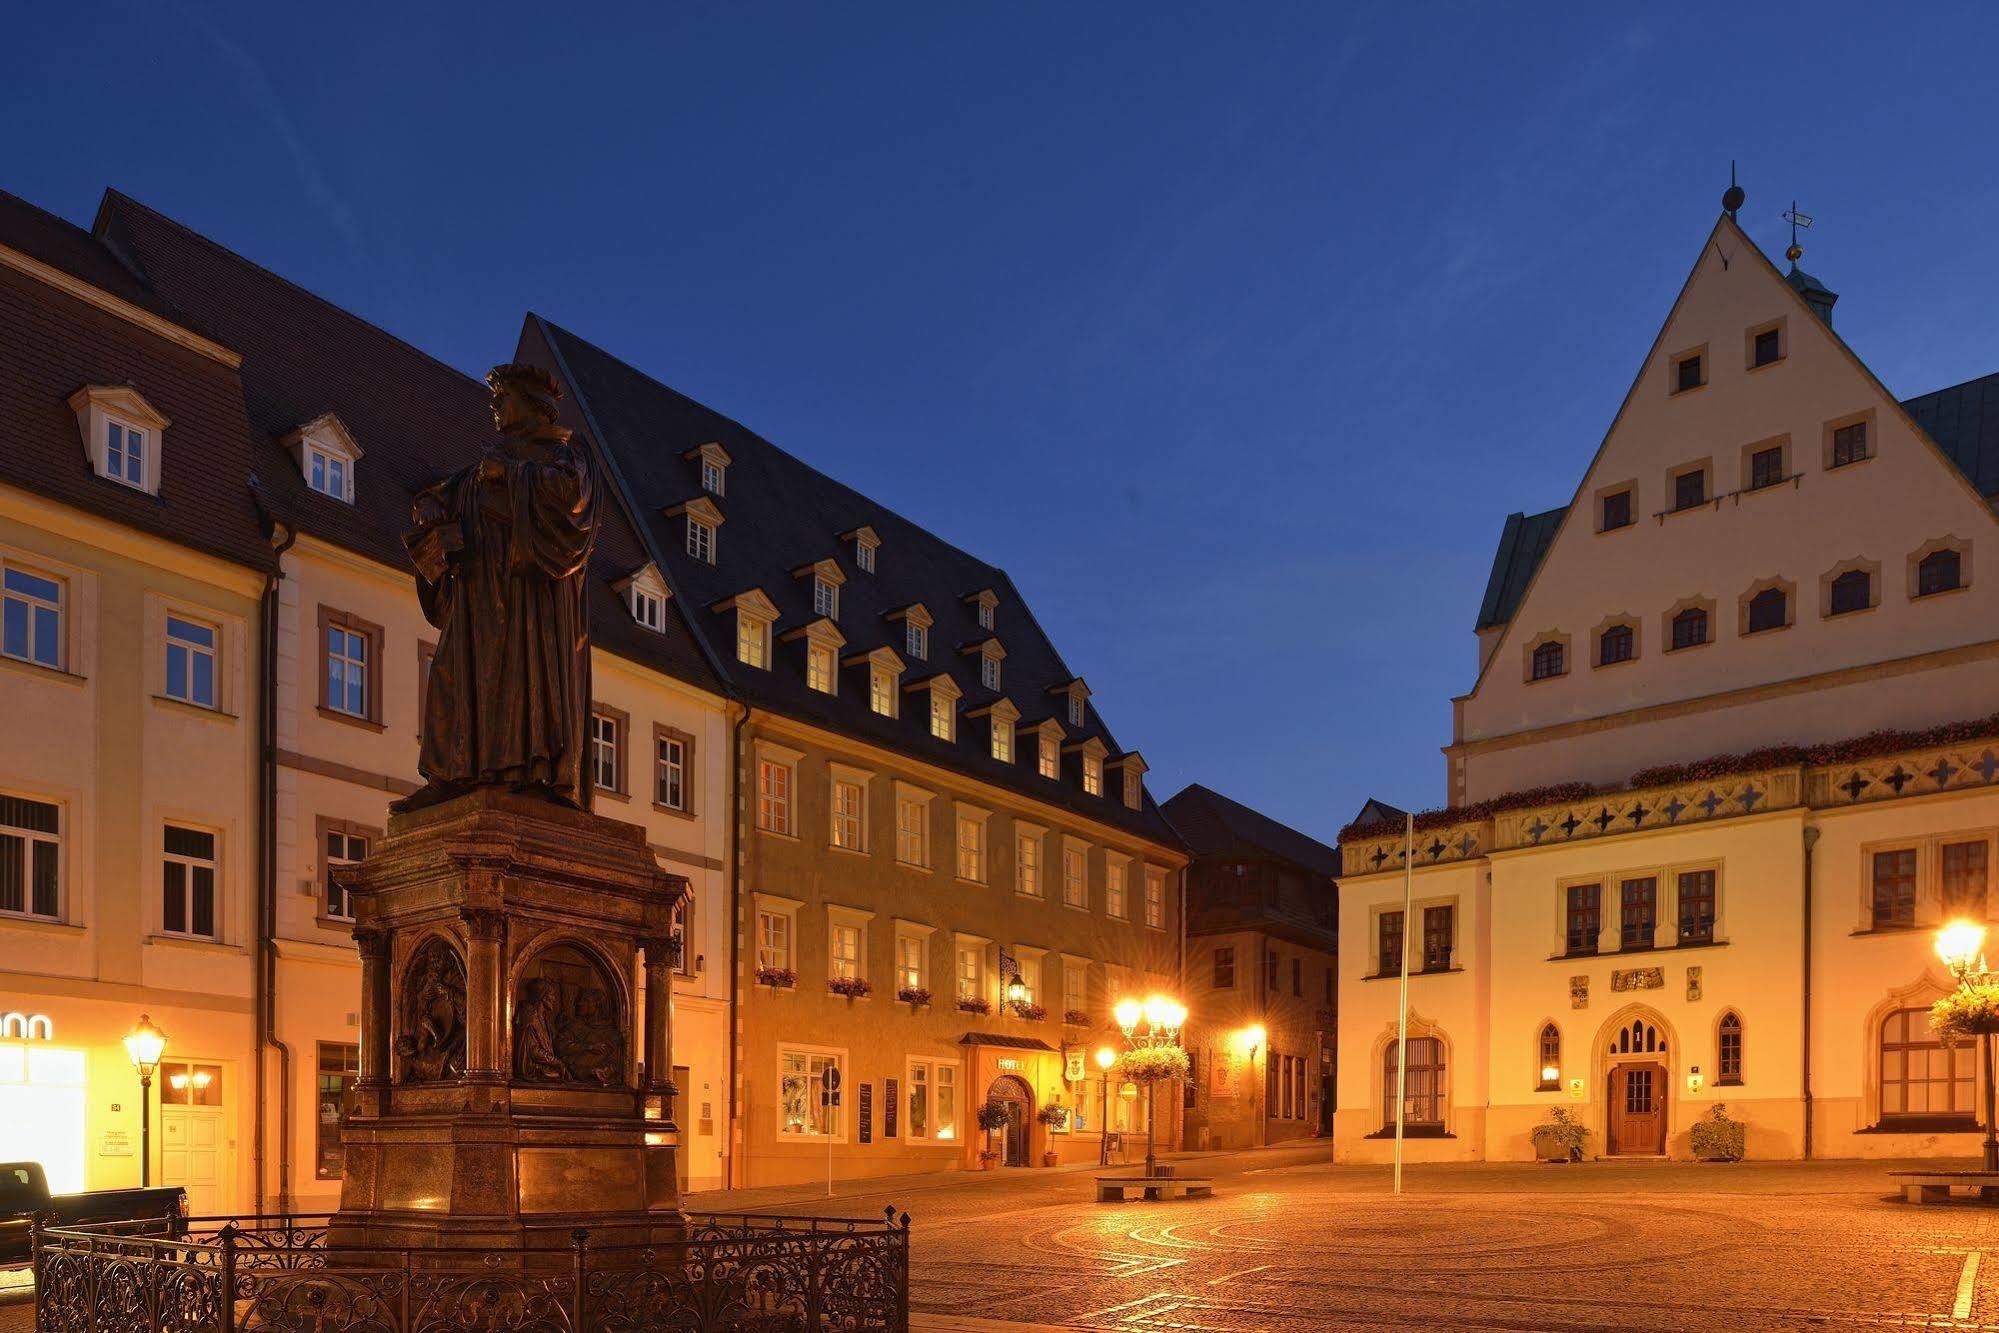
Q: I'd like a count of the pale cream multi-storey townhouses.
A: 2